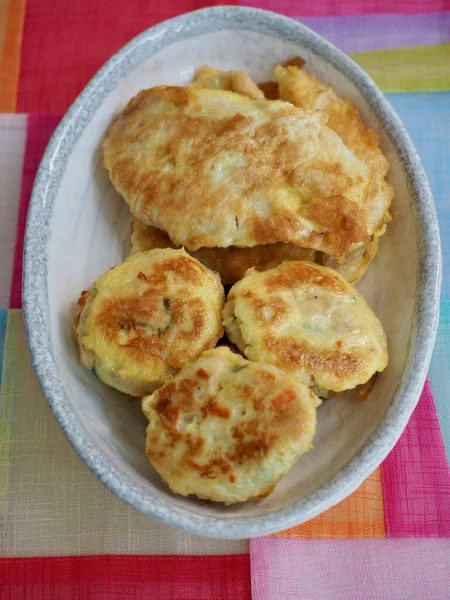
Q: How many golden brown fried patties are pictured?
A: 3